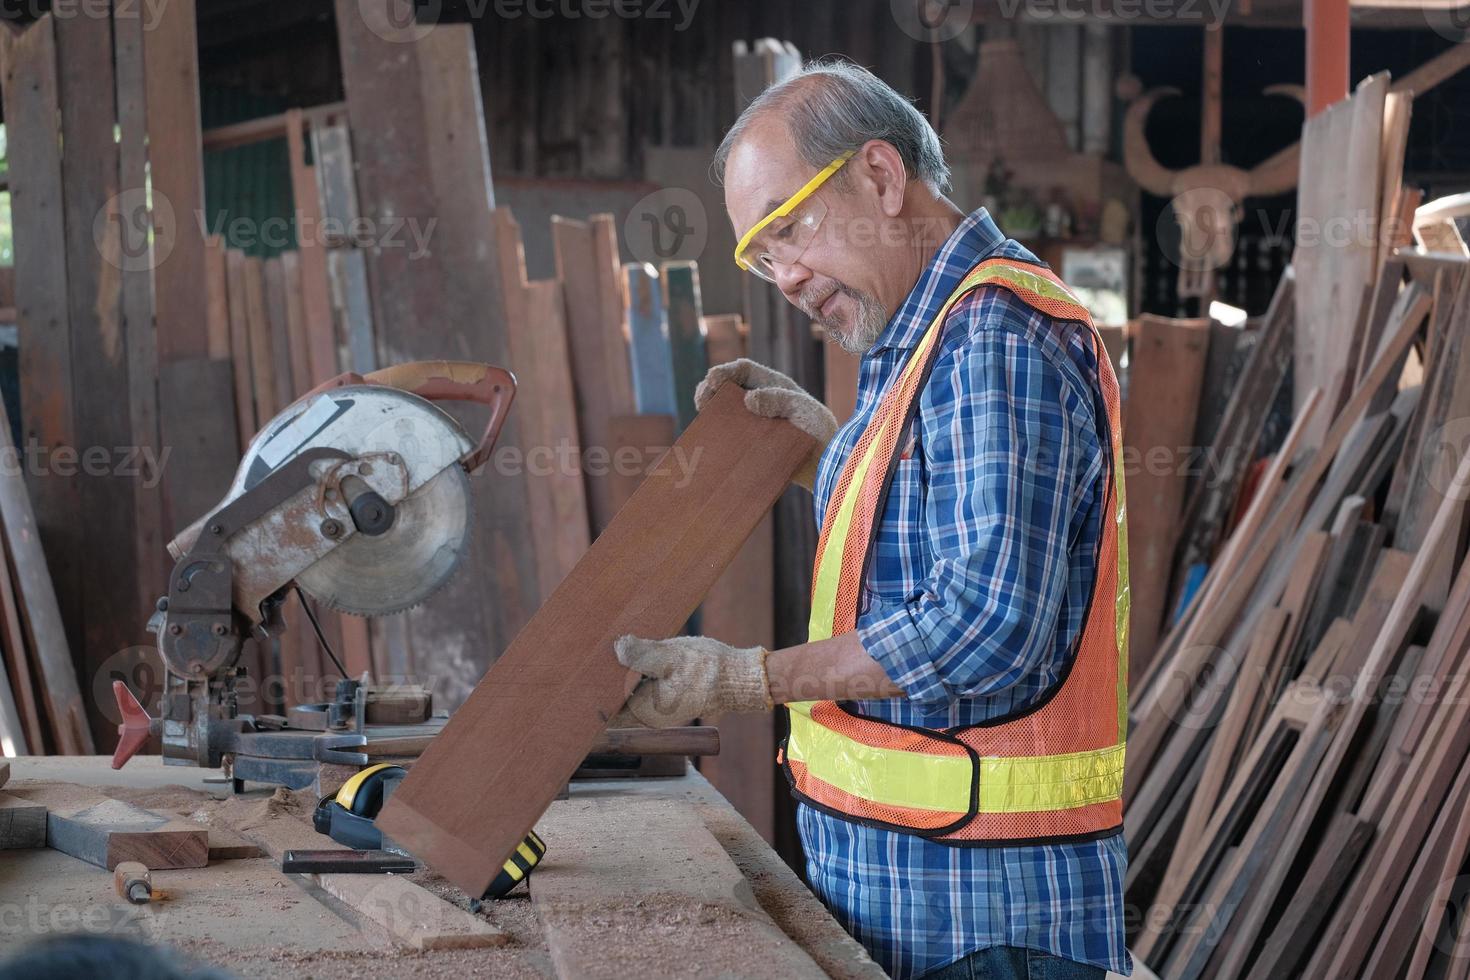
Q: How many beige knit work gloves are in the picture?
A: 2